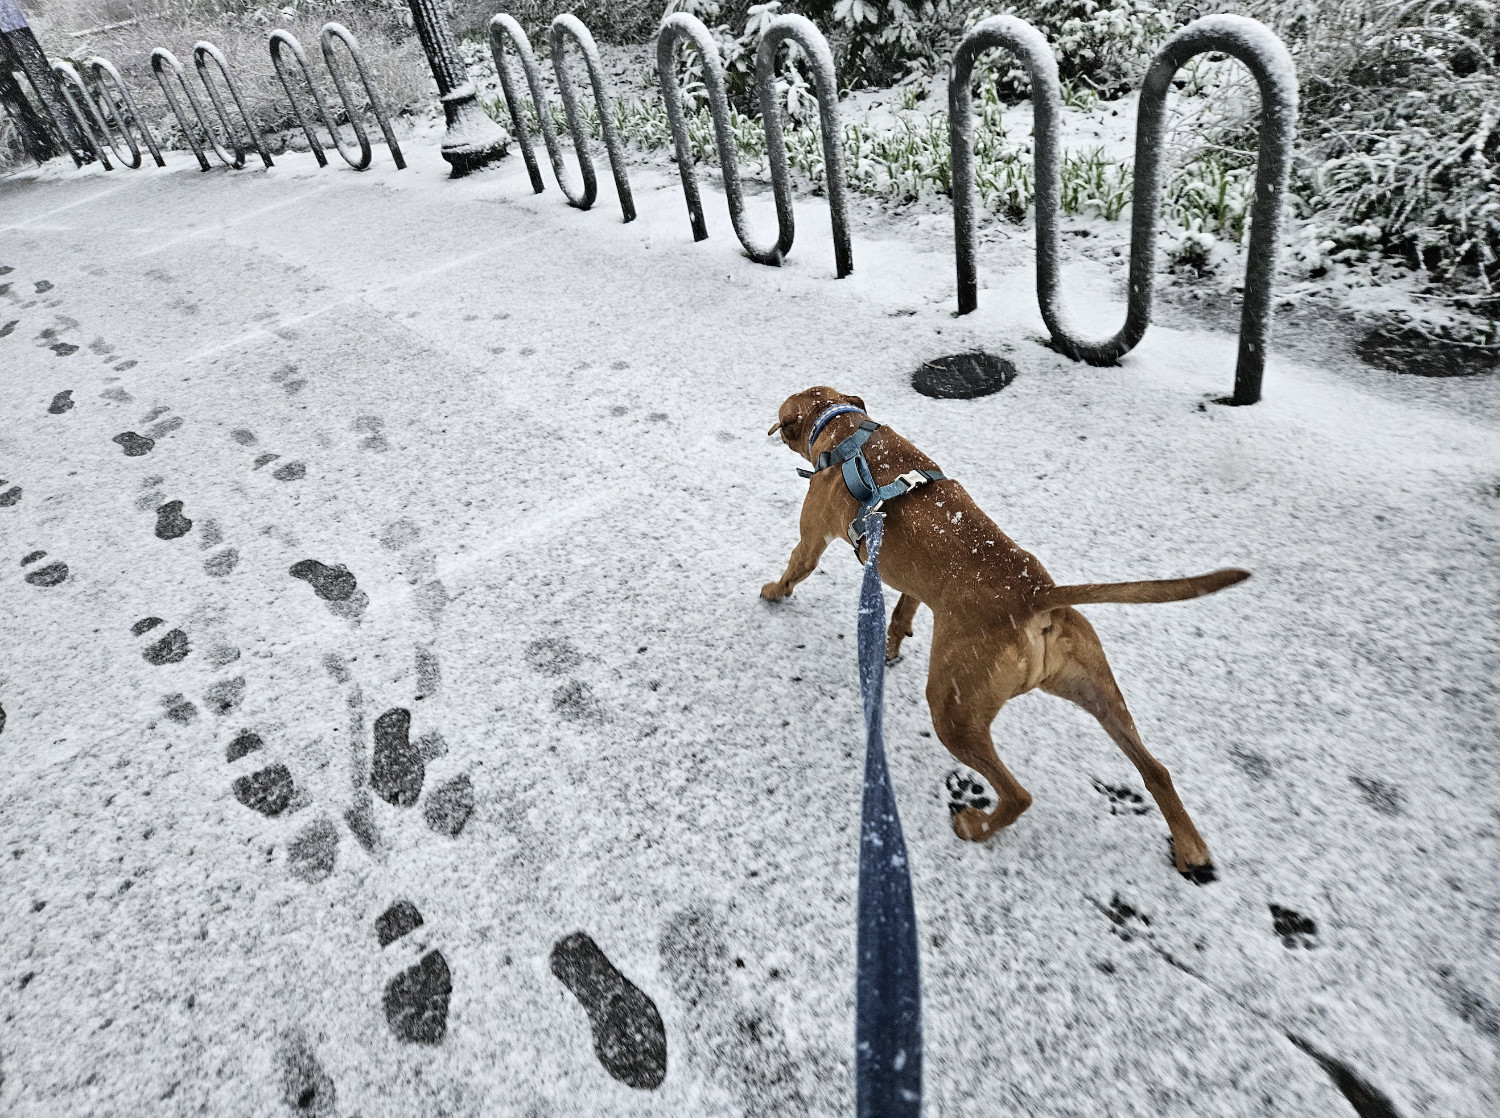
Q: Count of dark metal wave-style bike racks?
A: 6